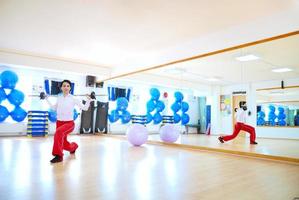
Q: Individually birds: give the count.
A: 0